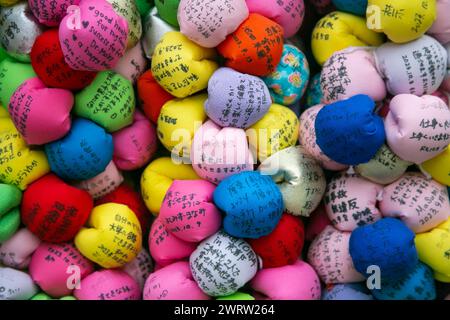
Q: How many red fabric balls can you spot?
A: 6